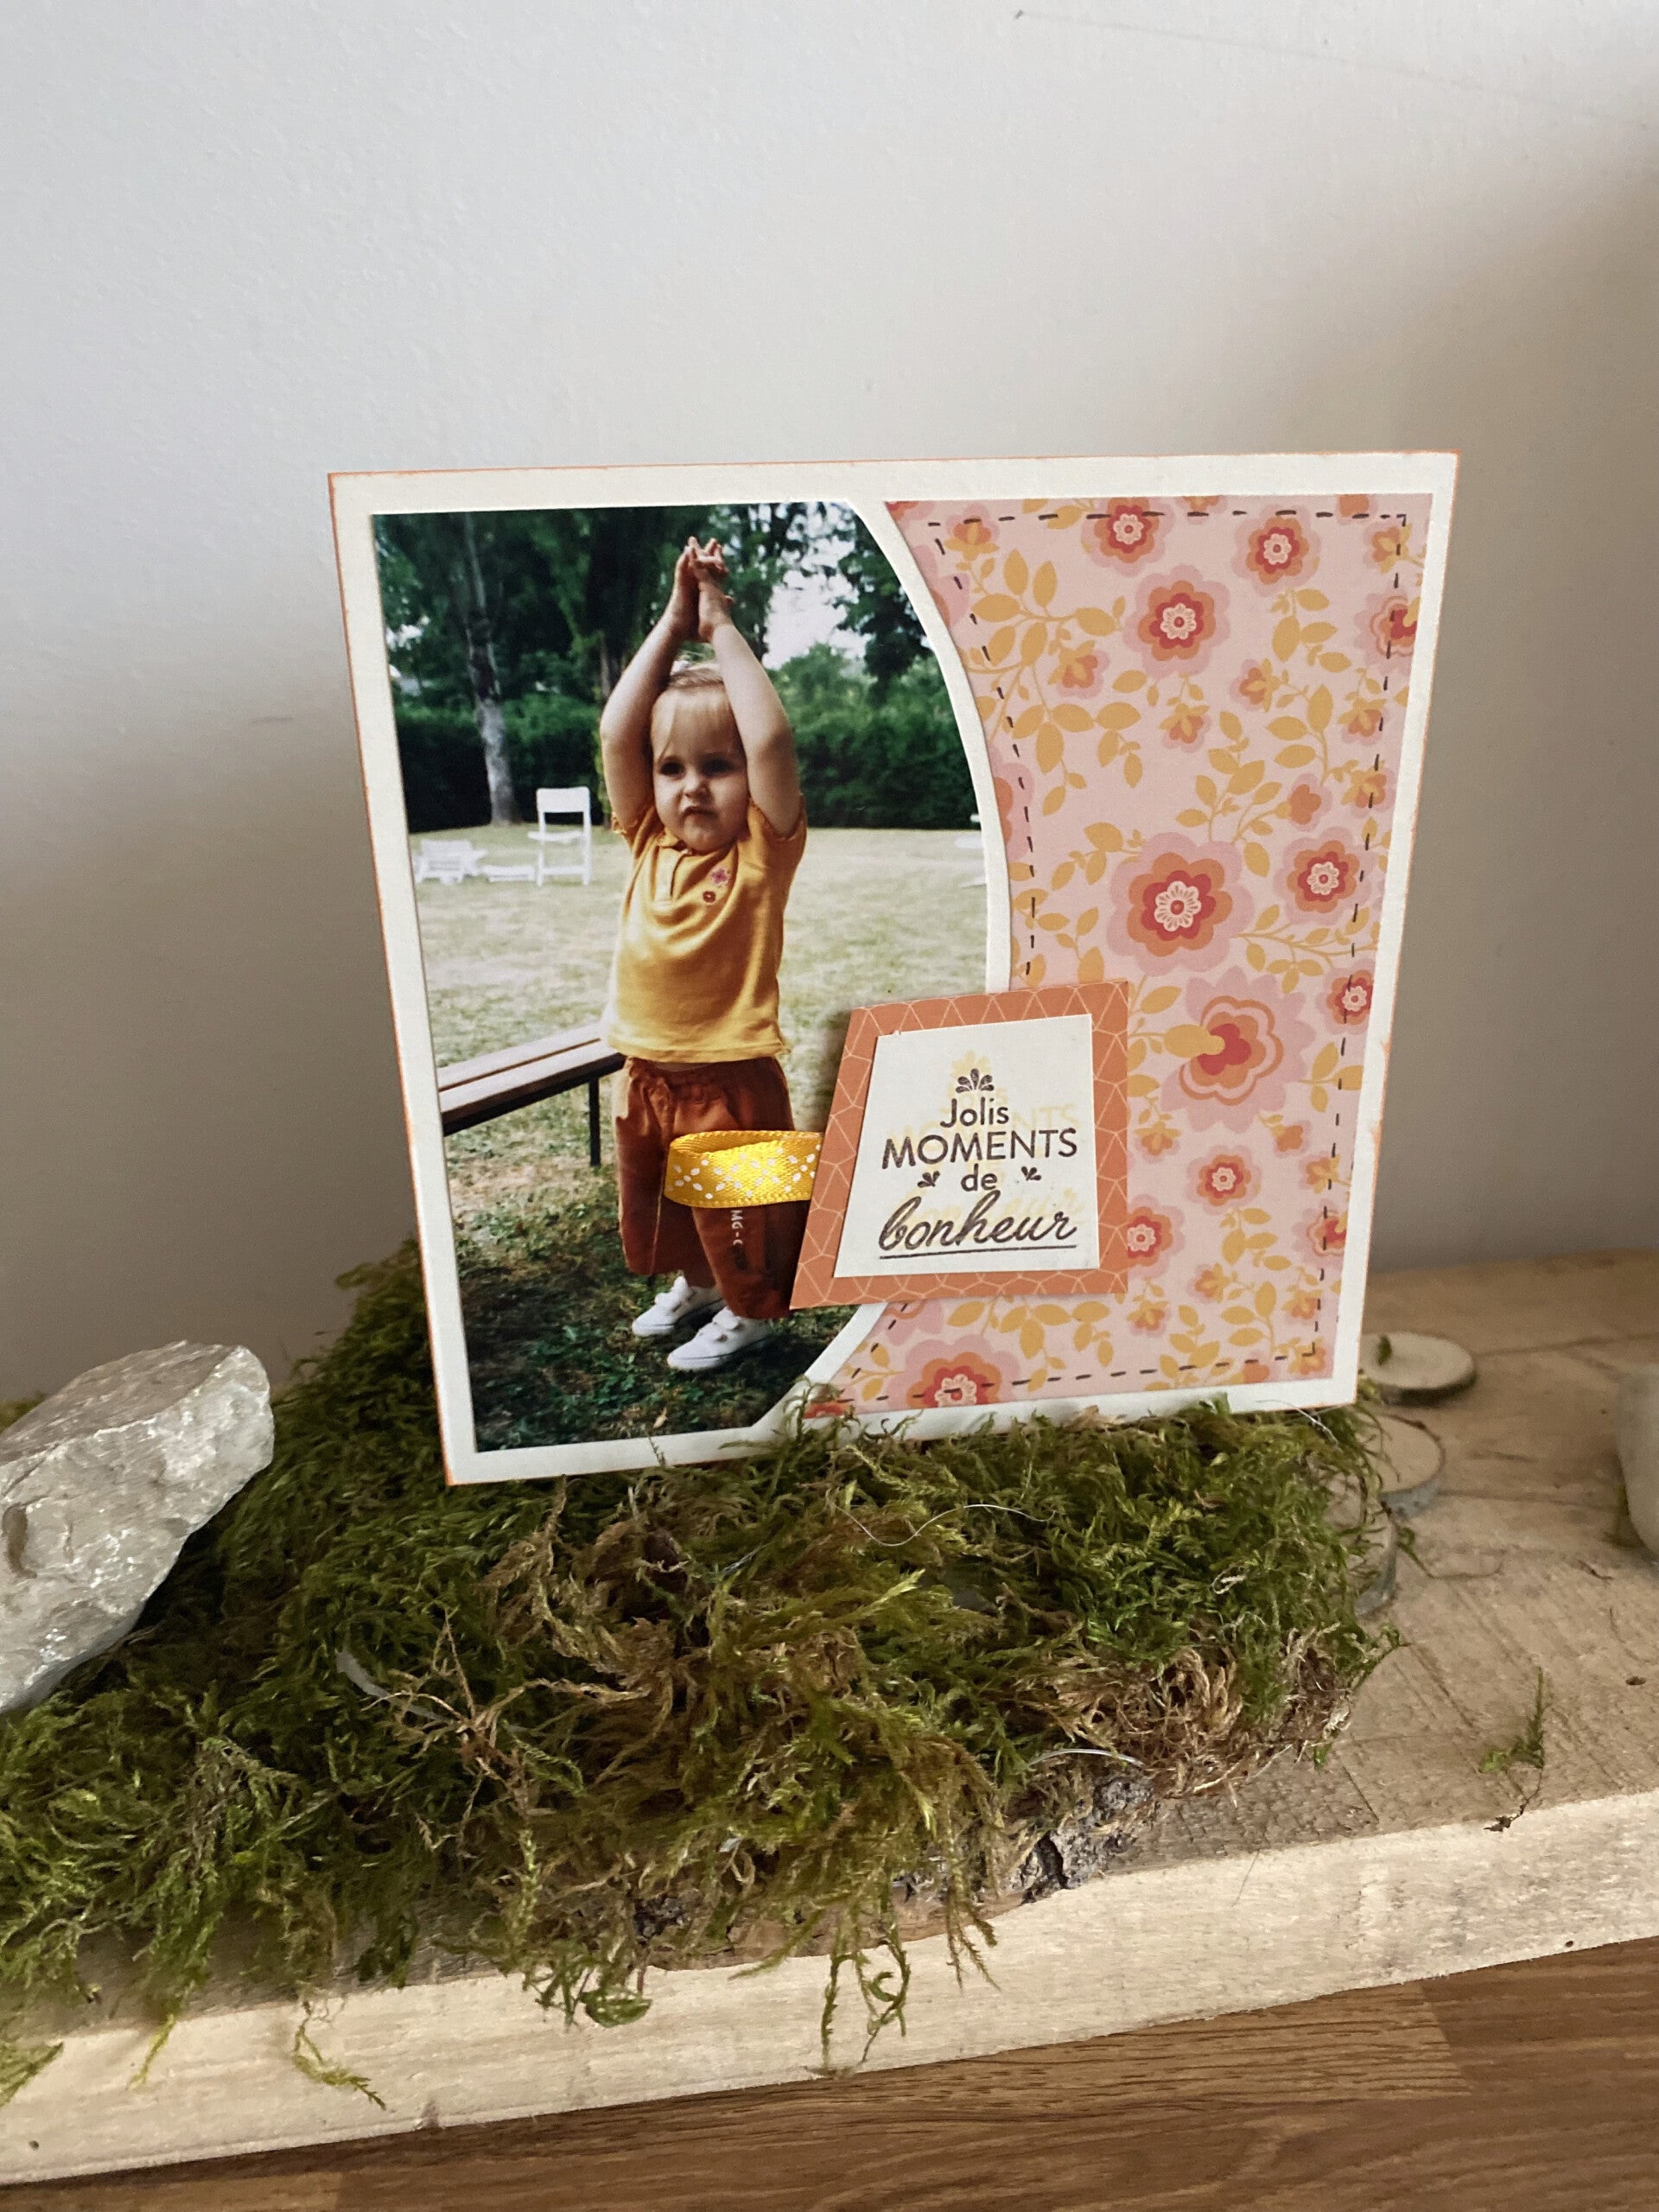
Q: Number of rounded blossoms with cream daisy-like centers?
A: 9